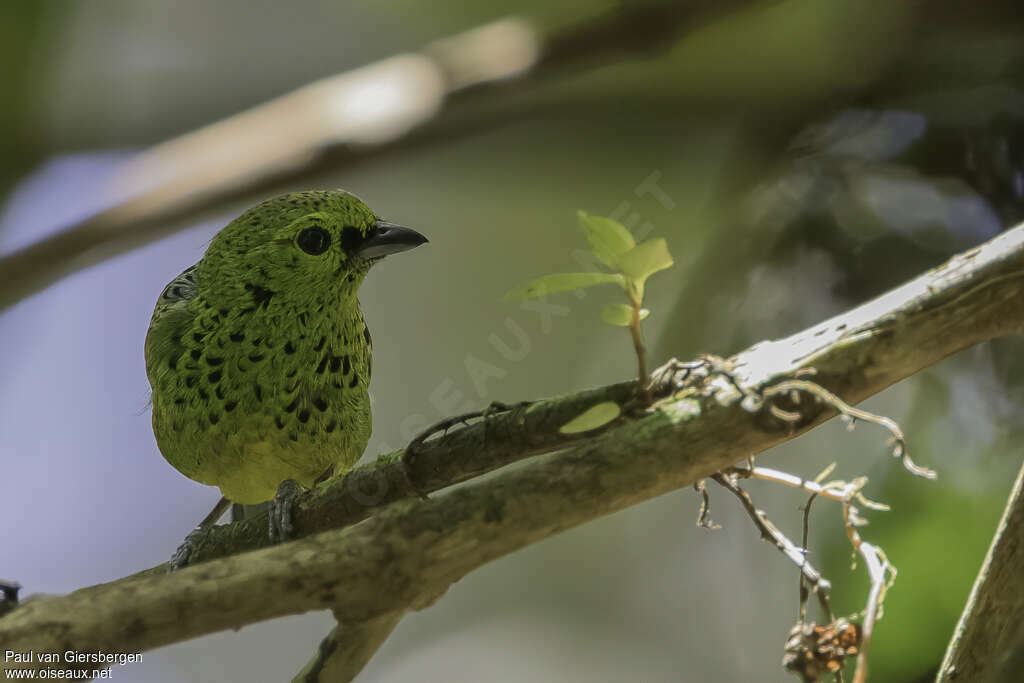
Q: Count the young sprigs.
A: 1